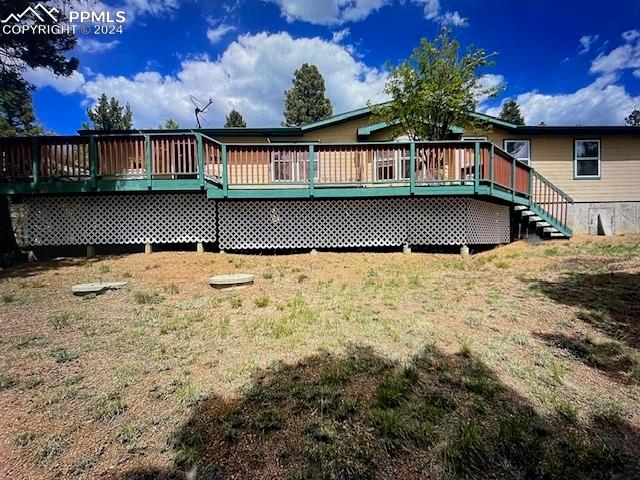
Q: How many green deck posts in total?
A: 11